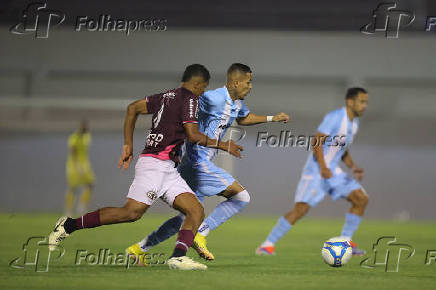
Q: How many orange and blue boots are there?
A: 2